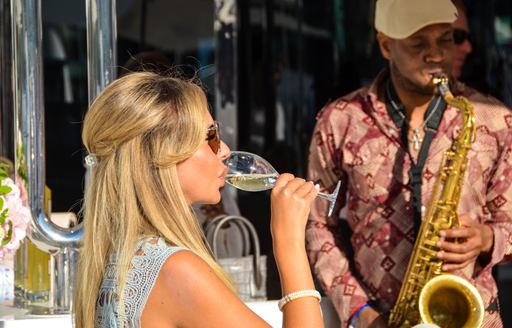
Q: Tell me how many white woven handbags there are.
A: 1